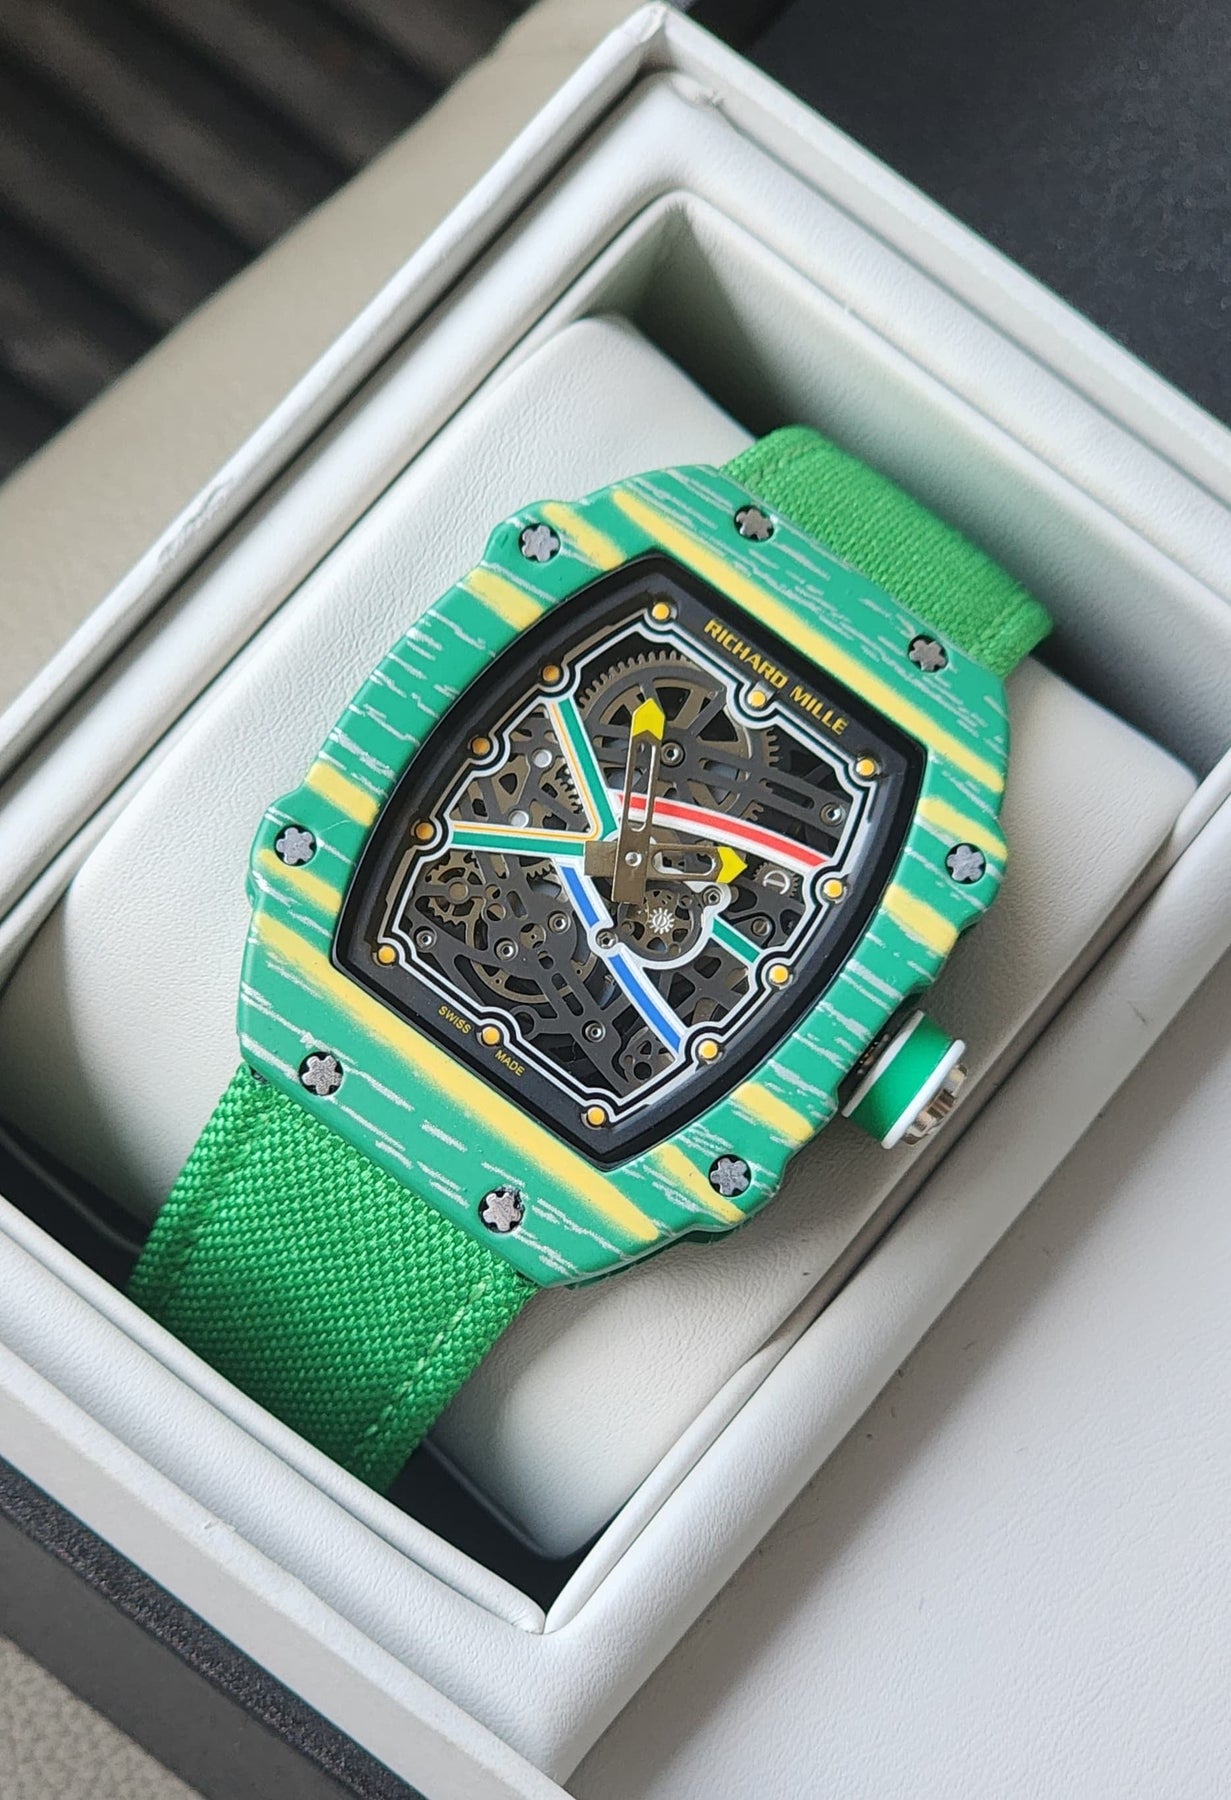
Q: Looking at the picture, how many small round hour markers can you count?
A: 12